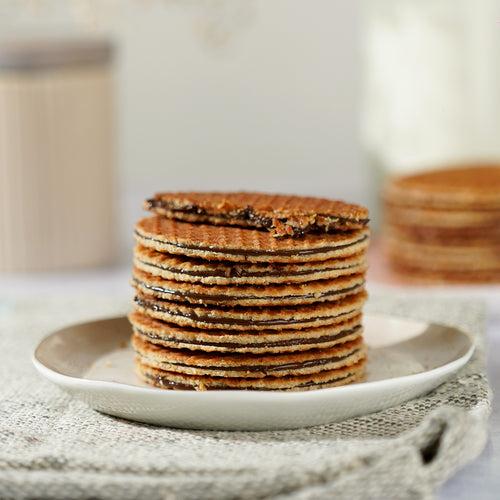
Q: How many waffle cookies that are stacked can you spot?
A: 8